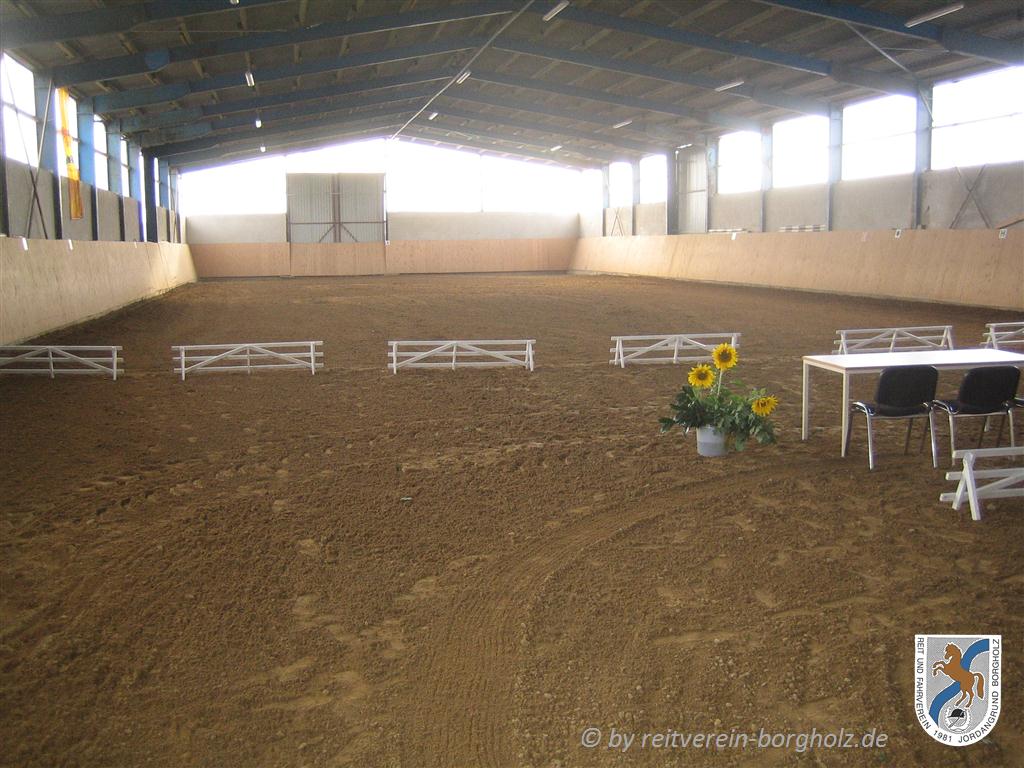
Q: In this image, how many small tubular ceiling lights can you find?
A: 11